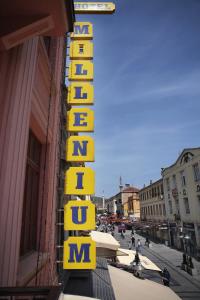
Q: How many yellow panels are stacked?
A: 9